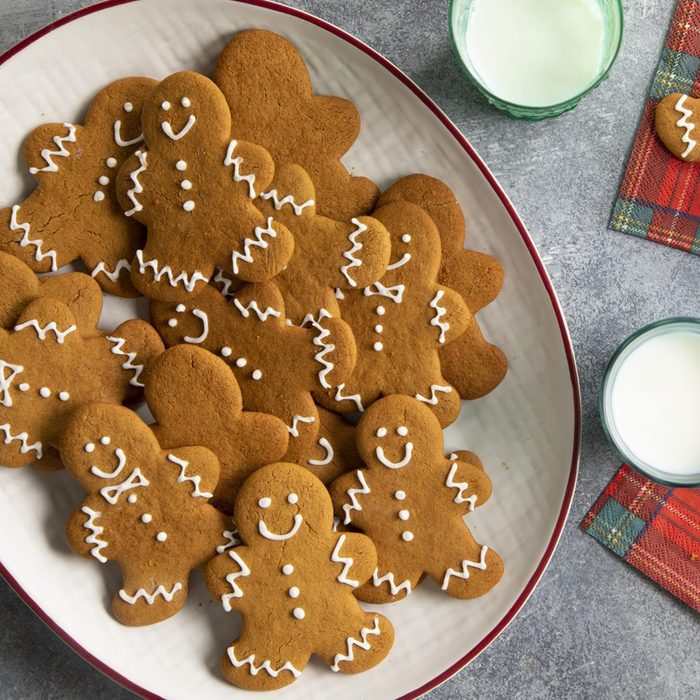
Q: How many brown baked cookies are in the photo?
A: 15